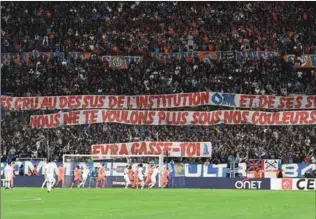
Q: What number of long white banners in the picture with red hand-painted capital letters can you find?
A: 3